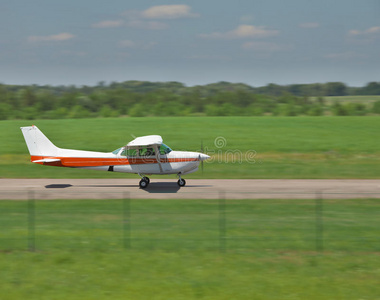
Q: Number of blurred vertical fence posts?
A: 4